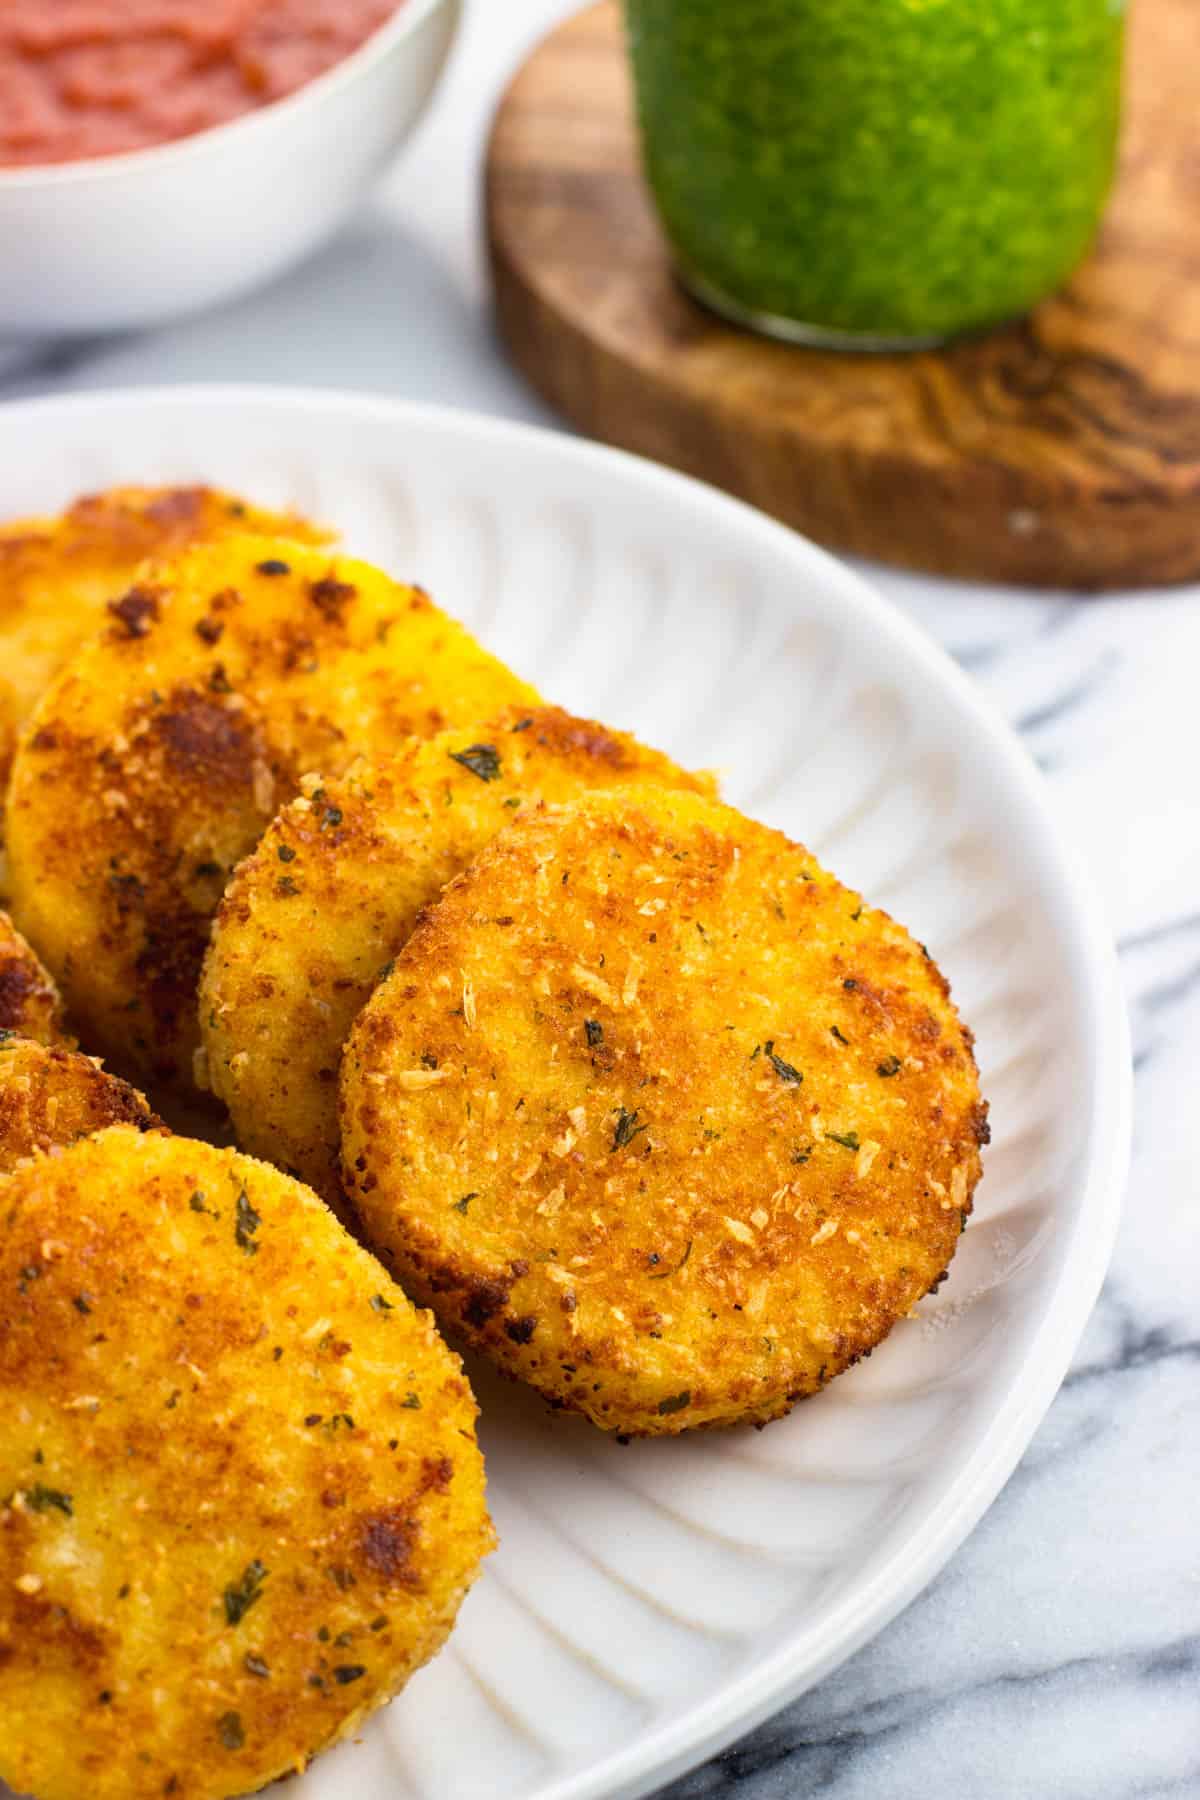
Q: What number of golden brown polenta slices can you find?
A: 7